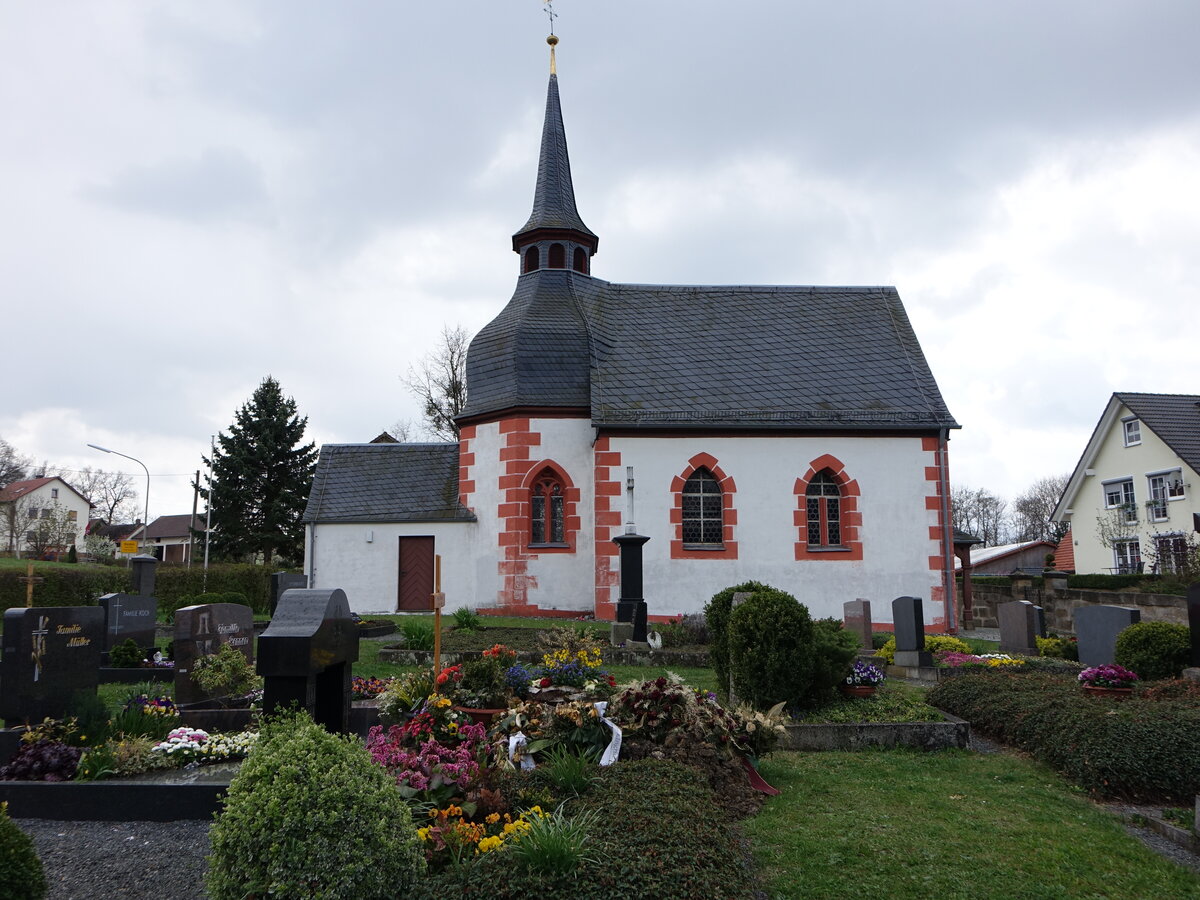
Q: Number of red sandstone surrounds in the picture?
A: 3